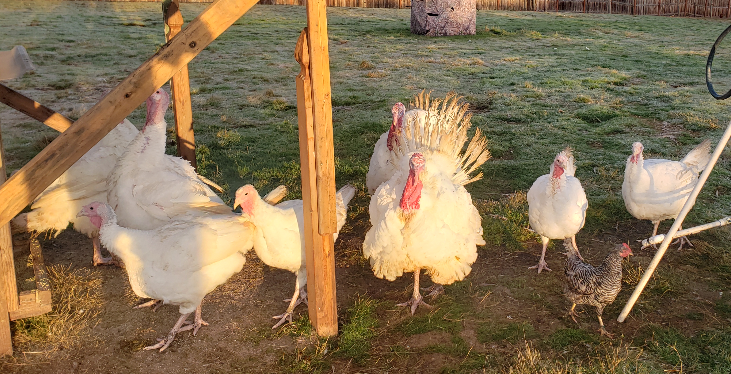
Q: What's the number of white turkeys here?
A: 8